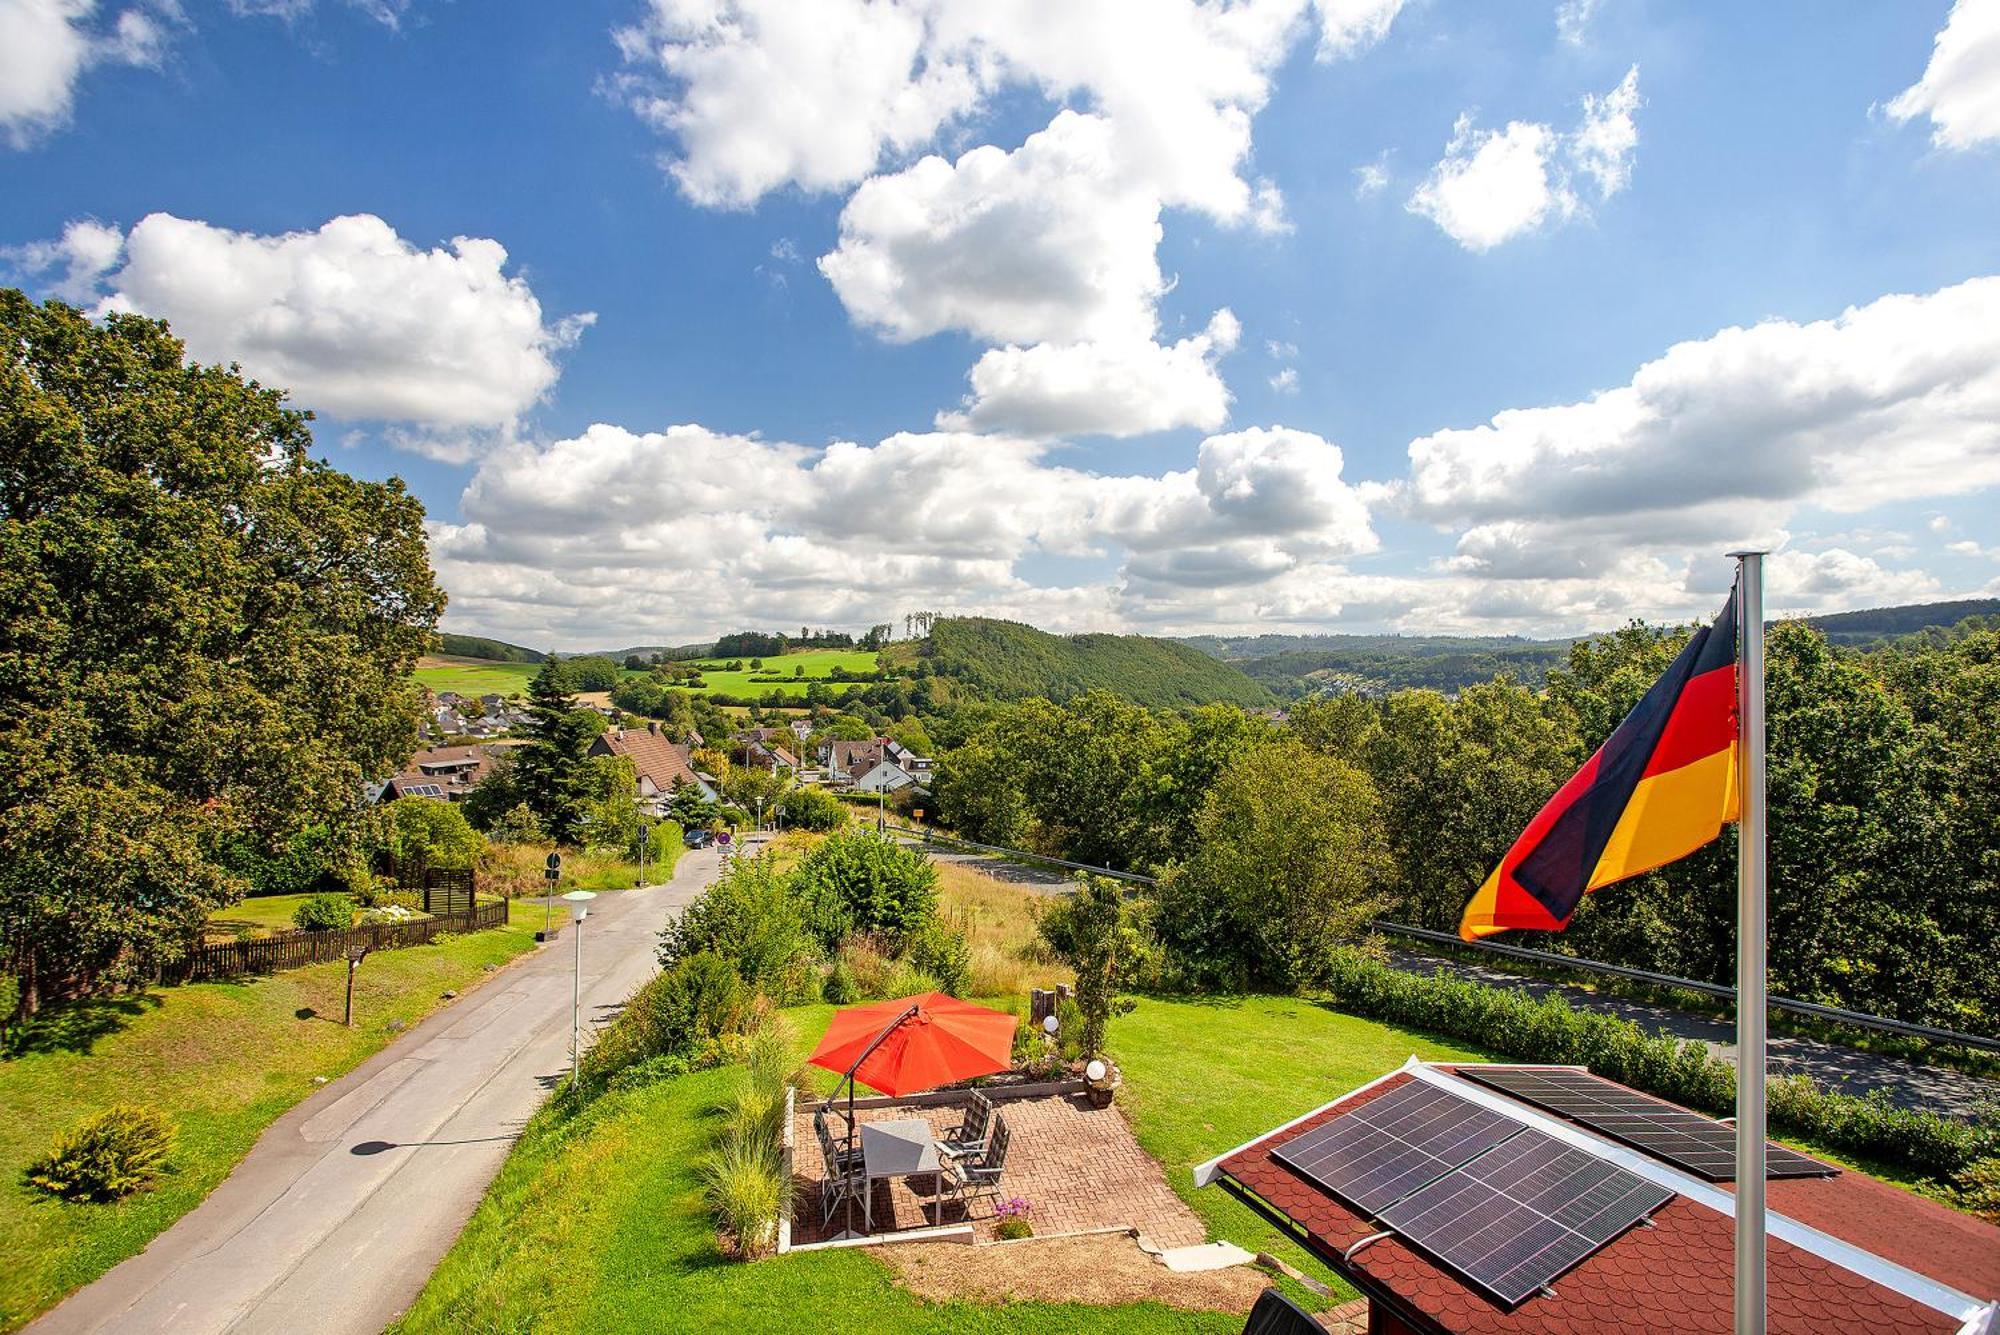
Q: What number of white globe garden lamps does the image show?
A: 2